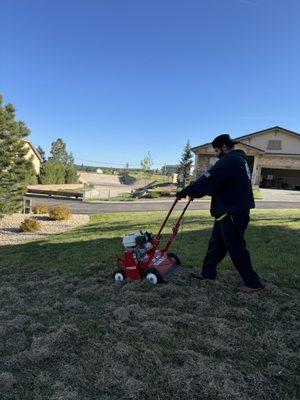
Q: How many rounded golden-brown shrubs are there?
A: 3